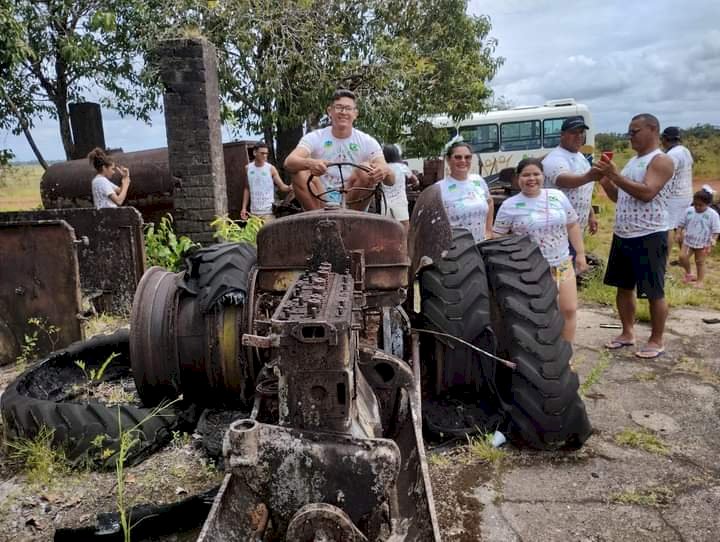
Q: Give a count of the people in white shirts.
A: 10